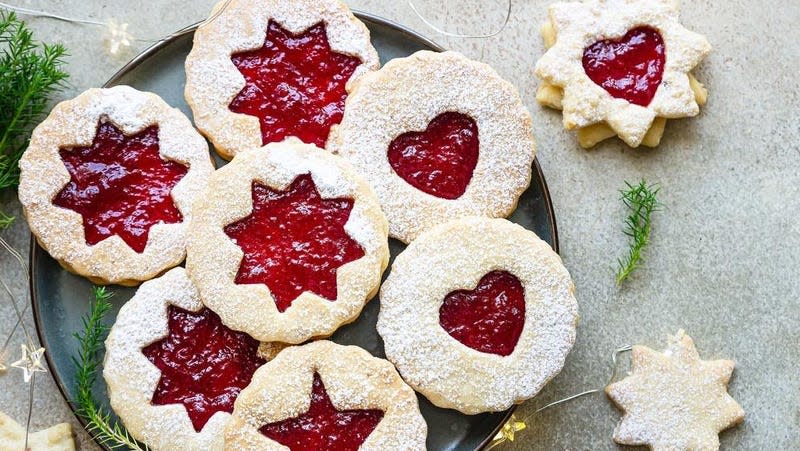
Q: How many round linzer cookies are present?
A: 7